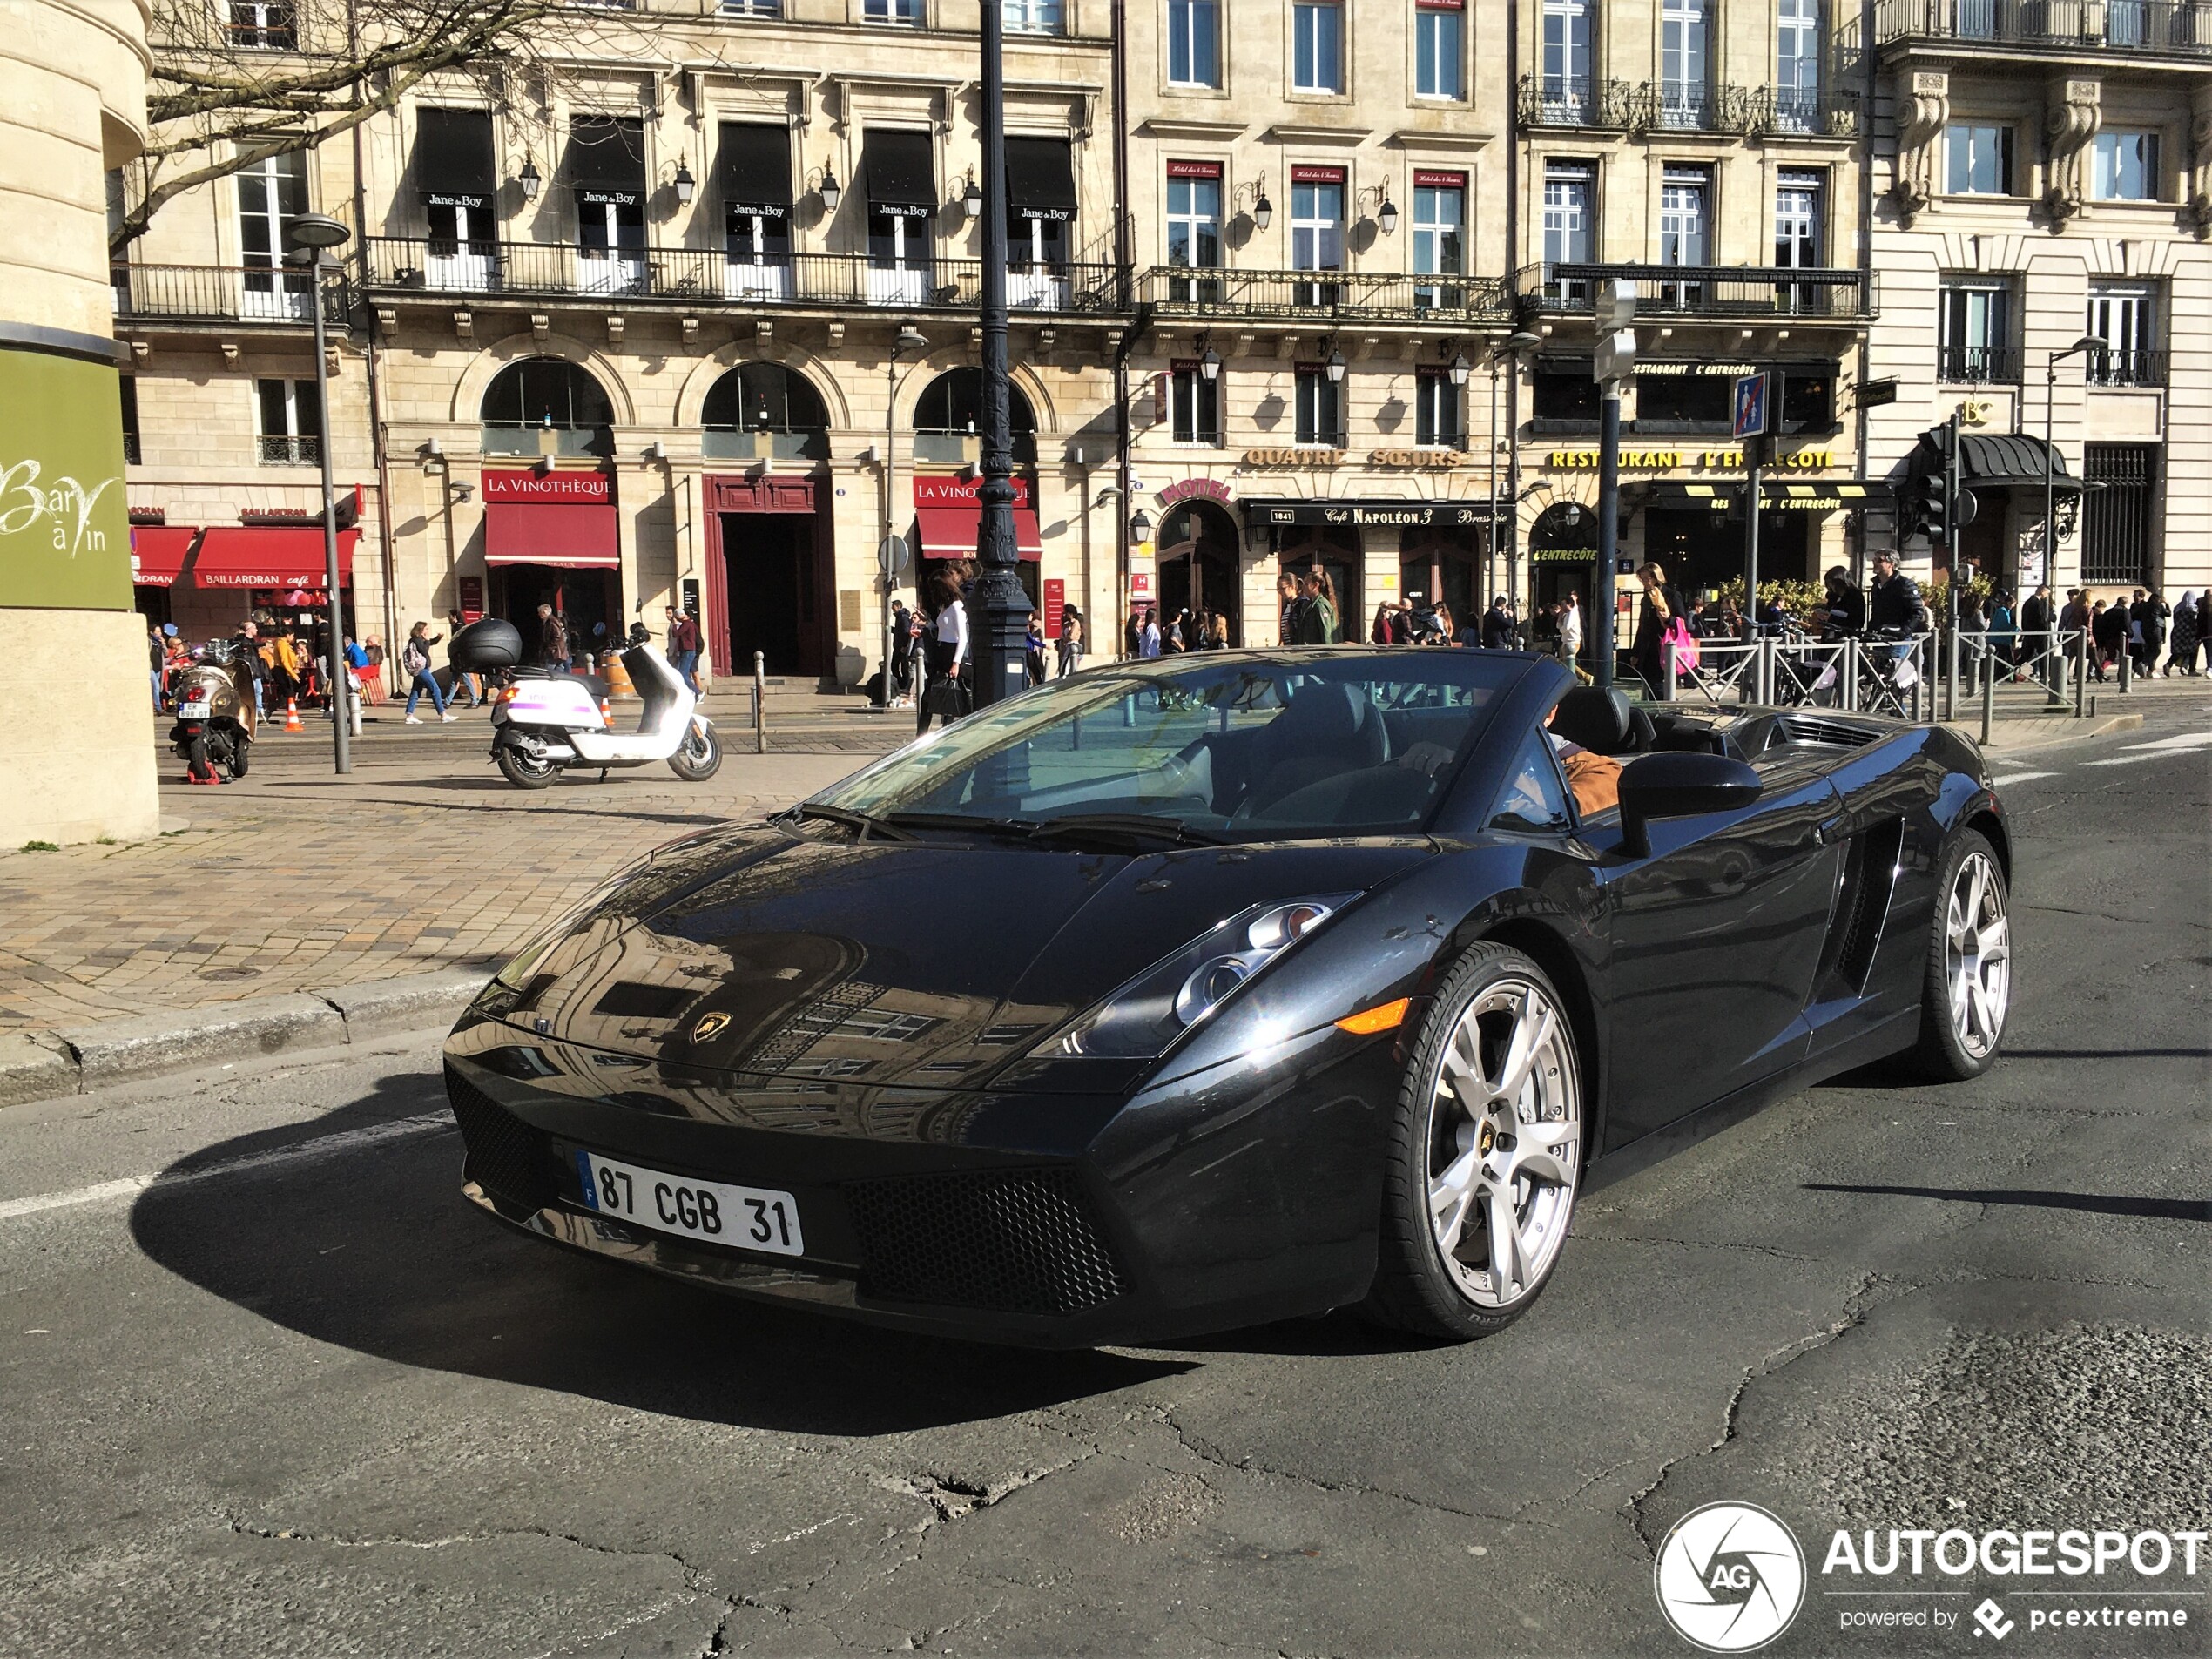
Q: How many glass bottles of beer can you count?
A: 0